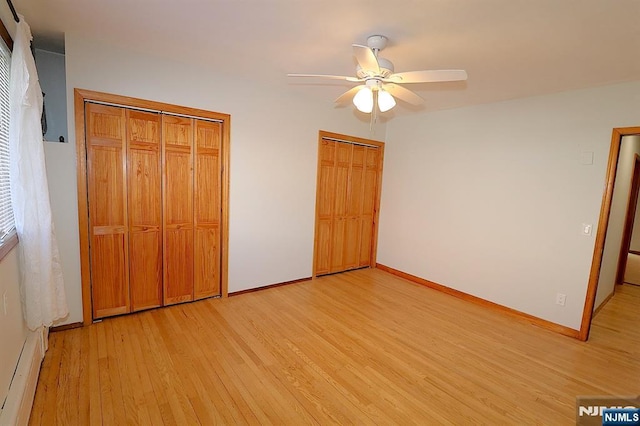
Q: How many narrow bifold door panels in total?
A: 8